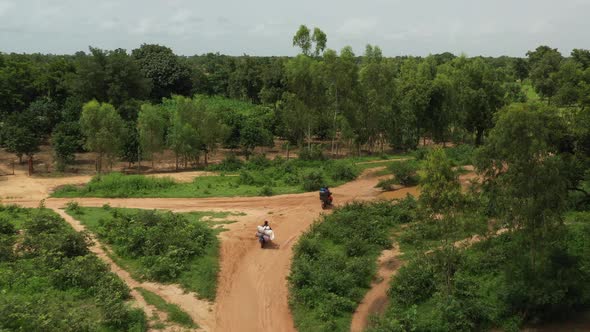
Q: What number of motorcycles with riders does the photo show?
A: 2